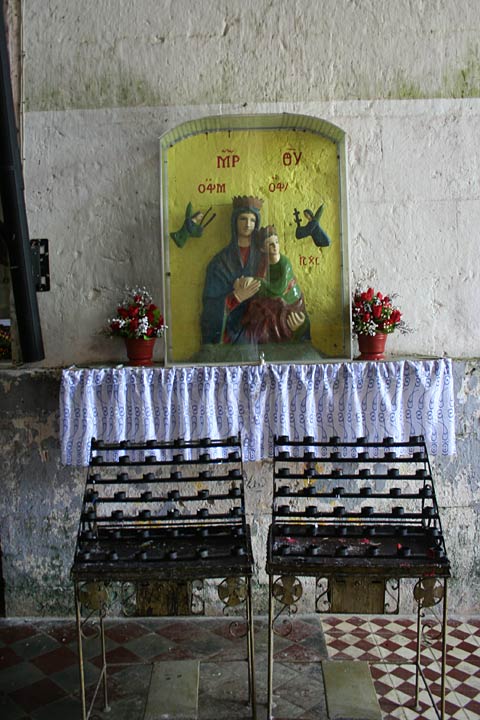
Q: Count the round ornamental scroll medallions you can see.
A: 4